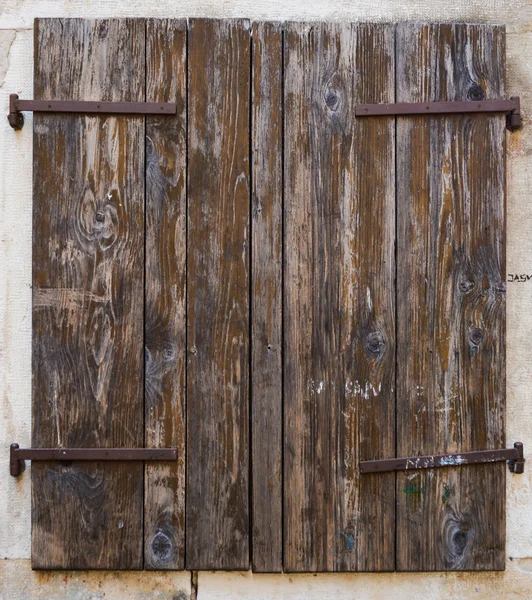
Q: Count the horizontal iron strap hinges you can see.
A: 4